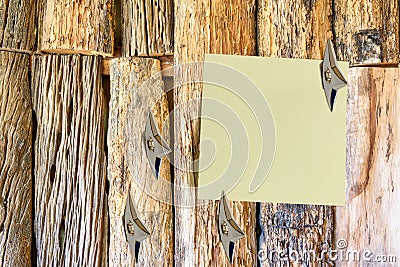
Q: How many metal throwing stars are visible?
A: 4